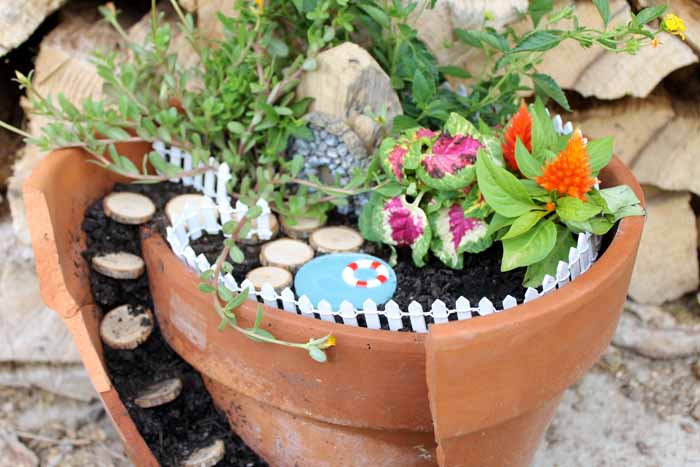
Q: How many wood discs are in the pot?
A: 11